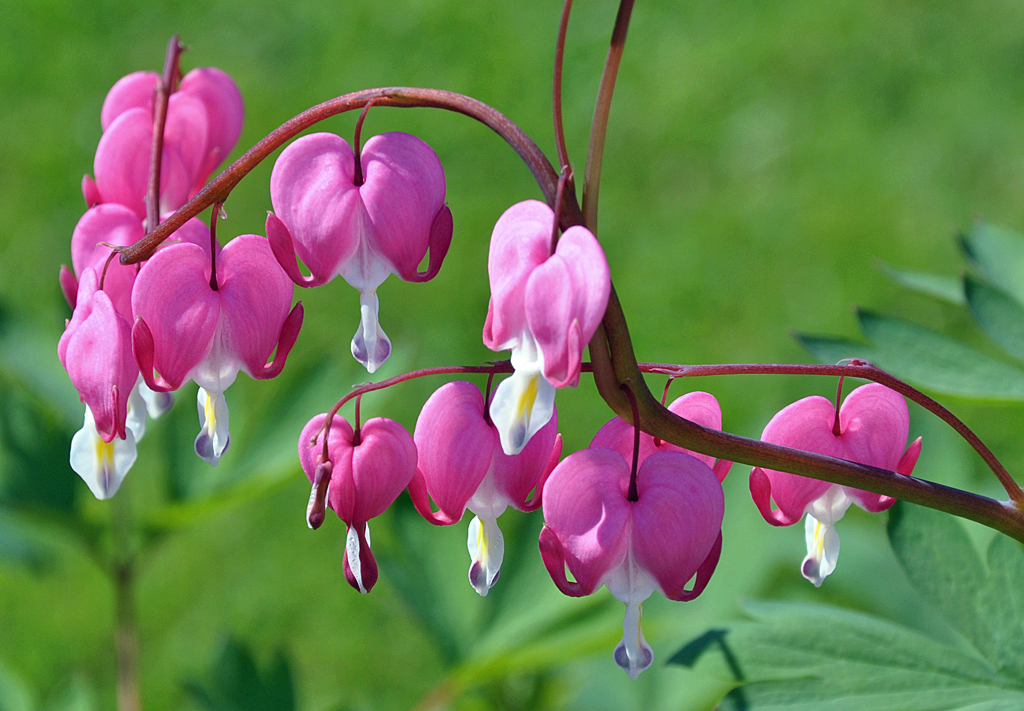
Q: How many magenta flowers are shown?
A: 12